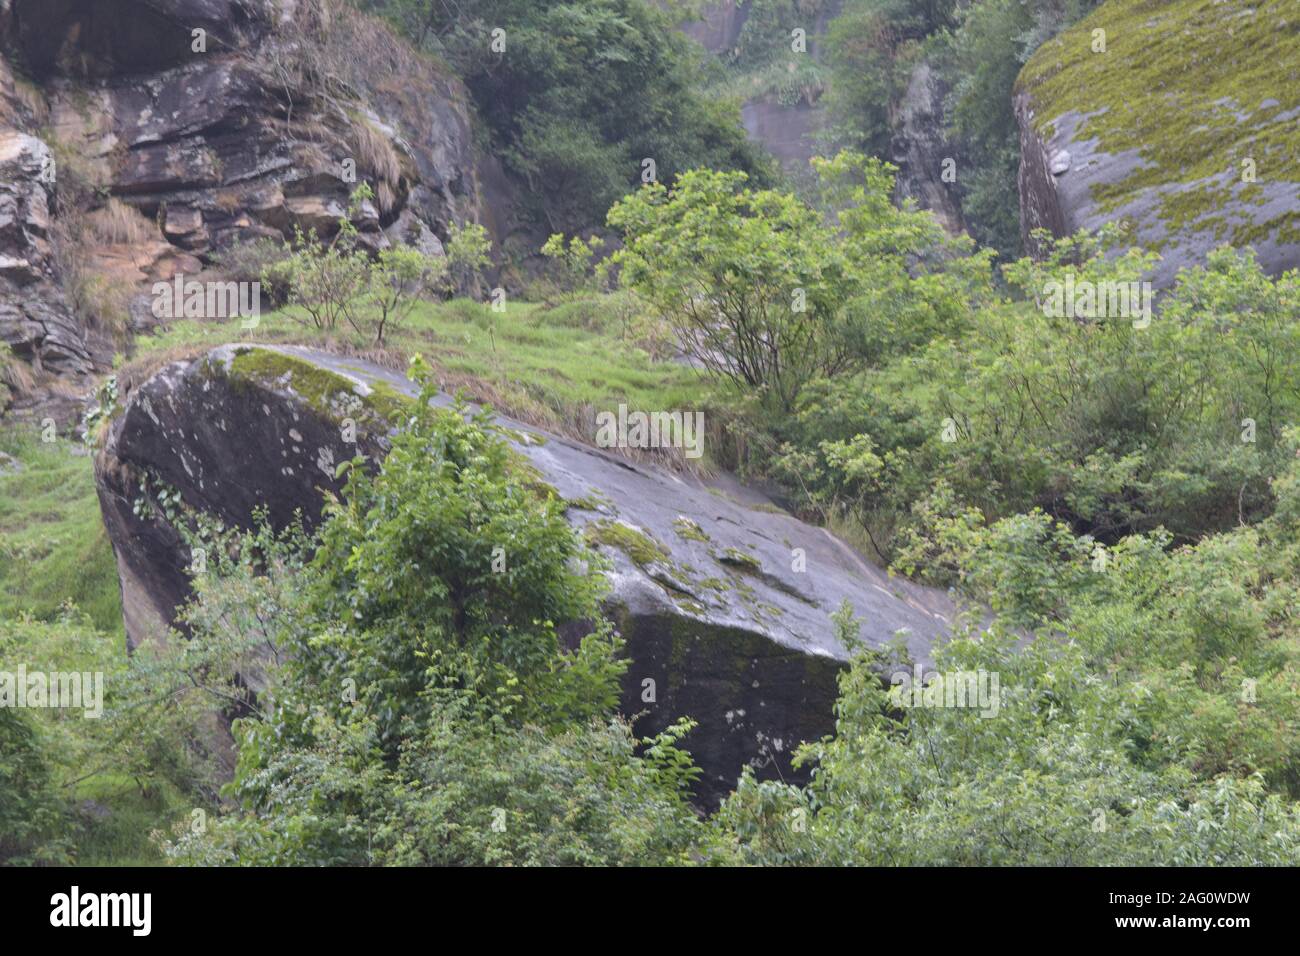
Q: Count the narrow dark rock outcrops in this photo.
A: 1